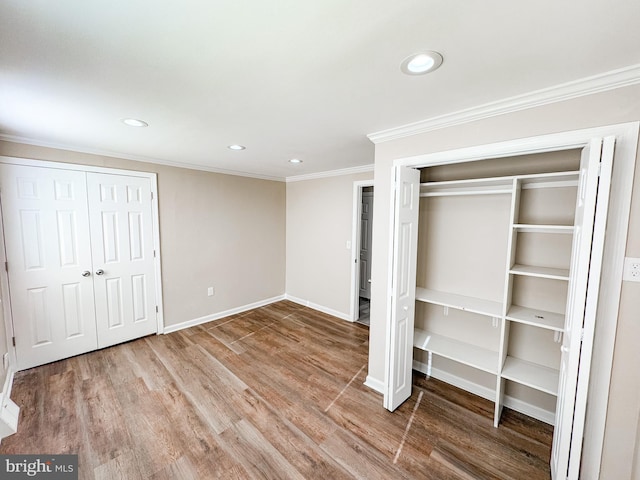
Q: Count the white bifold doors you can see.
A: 2